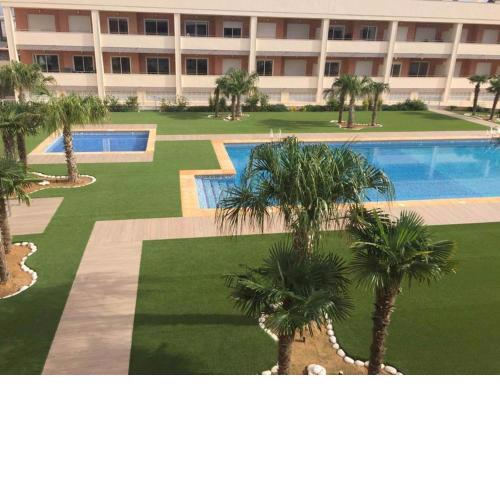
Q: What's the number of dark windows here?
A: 15